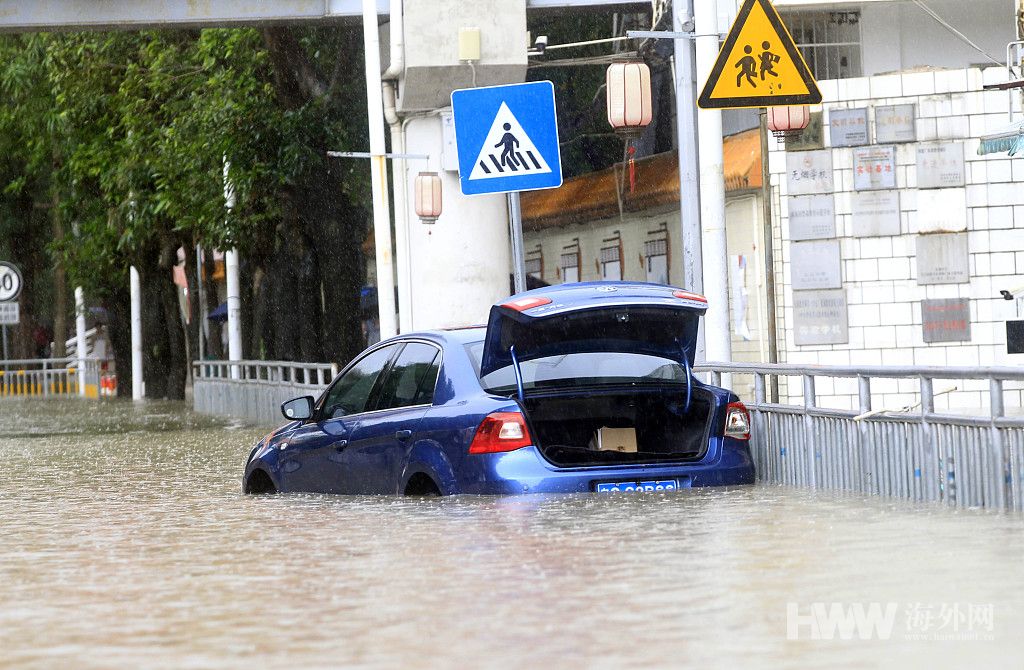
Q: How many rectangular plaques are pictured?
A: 13